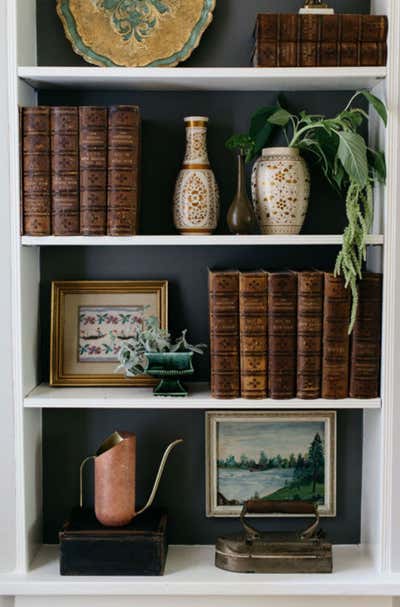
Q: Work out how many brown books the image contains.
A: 12